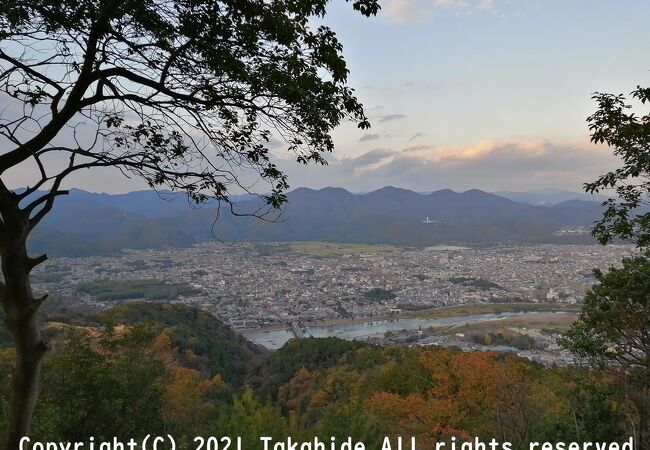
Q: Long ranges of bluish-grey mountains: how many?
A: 1